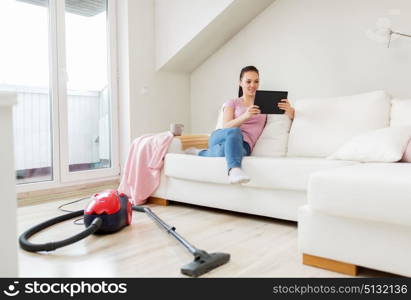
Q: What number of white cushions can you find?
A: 4